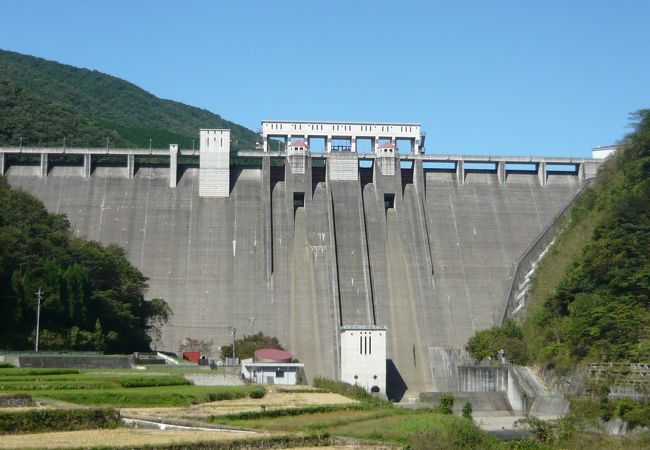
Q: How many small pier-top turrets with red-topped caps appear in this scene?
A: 2